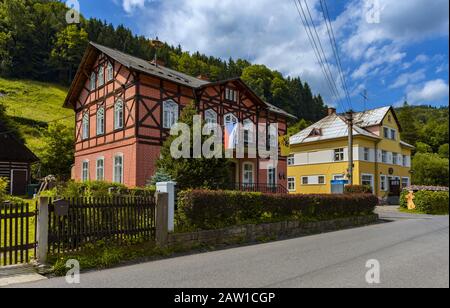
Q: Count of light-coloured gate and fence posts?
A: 3